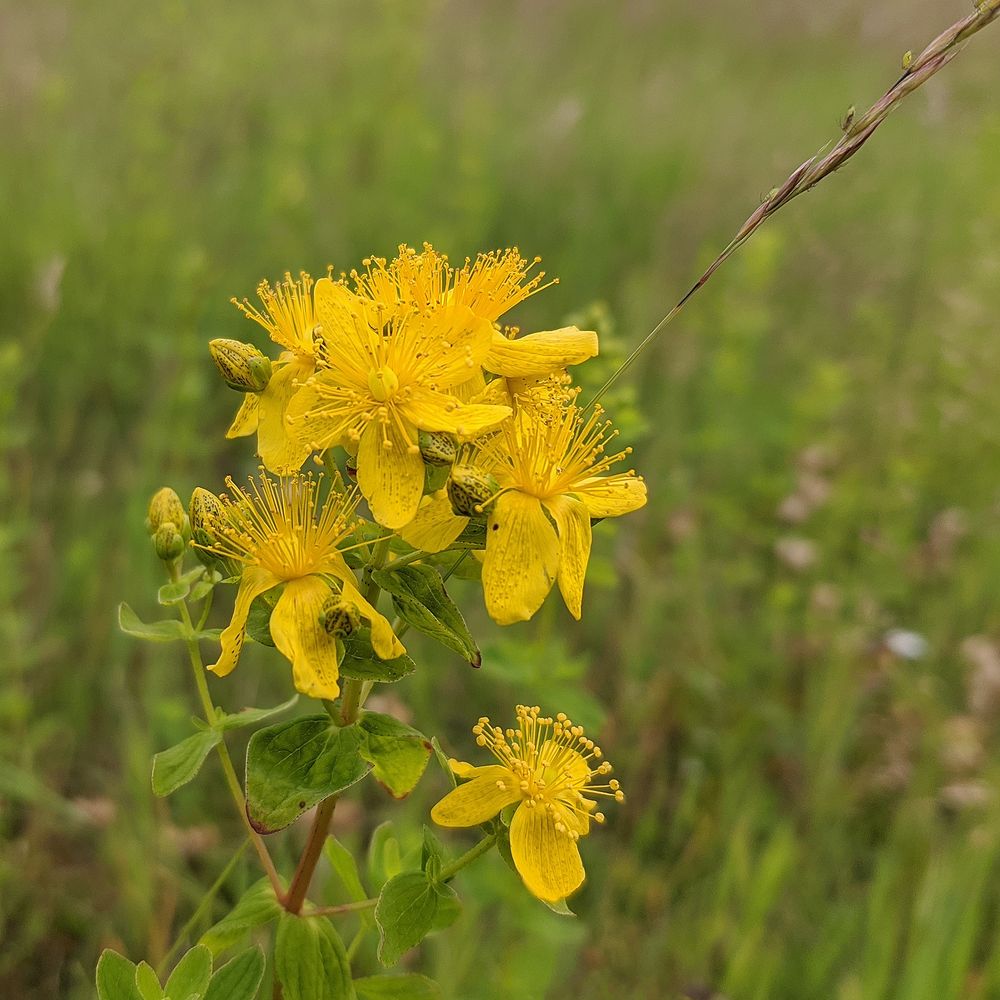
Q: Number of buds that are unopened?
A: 7